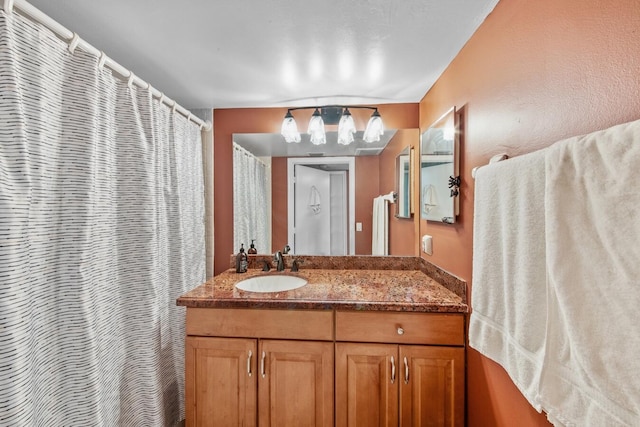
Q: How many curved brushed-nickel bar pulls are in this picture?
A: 4